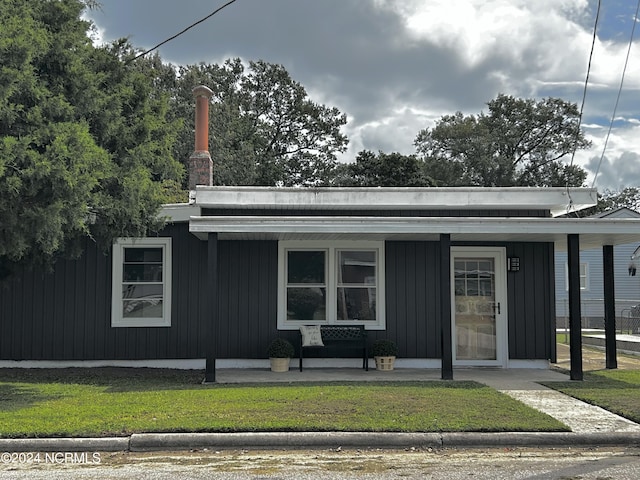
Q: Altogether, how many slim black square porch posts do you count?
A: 4